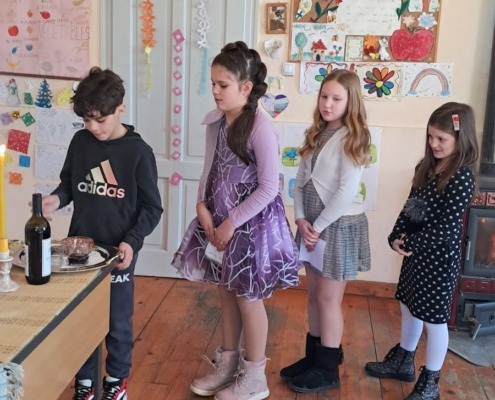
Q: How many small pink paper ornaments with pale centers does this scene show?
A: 10